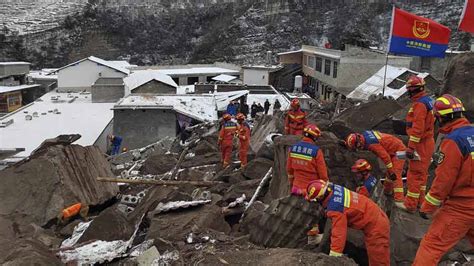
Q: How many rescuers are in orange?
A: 9